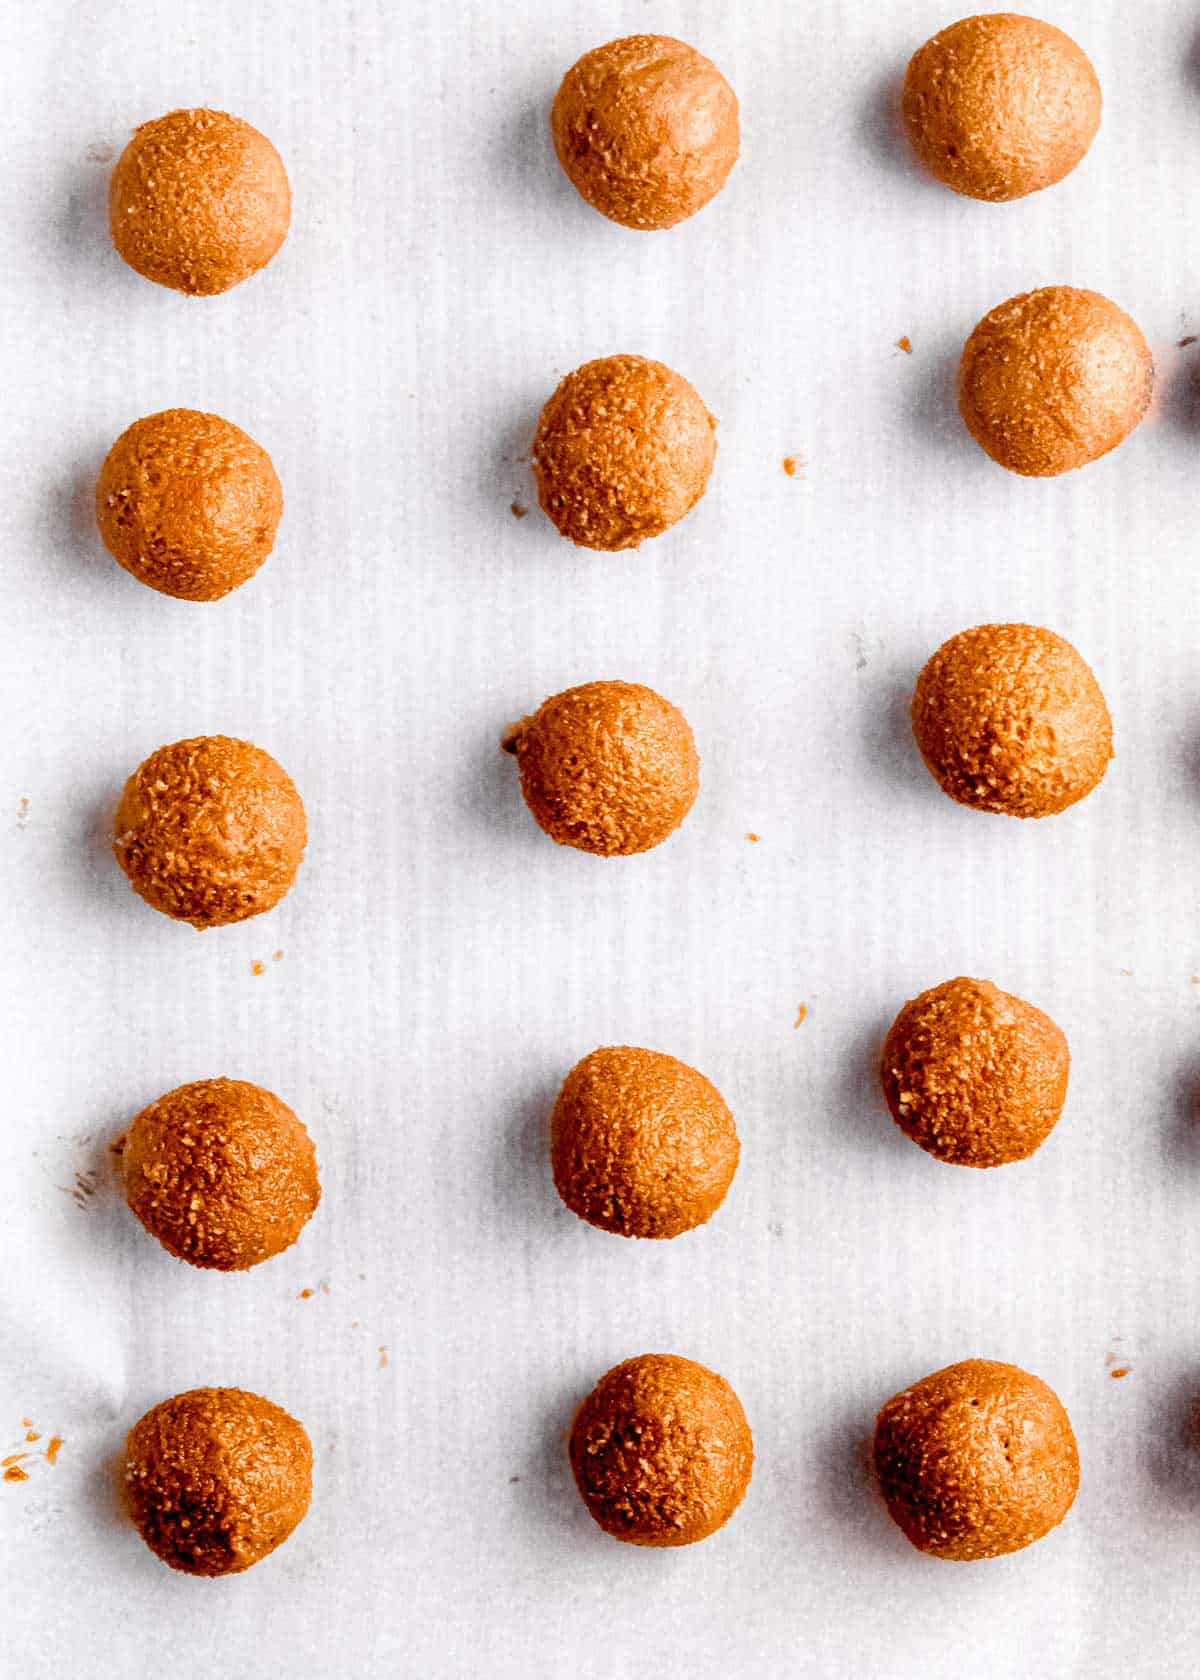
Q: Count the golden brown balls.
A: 15